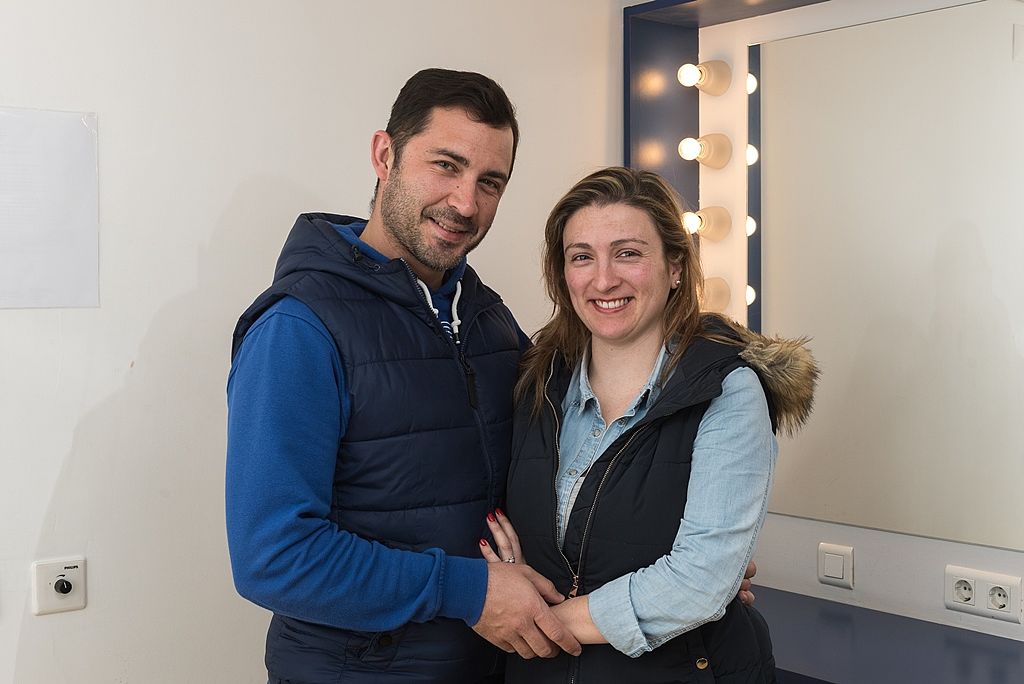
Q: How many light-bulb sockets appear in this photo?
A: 4